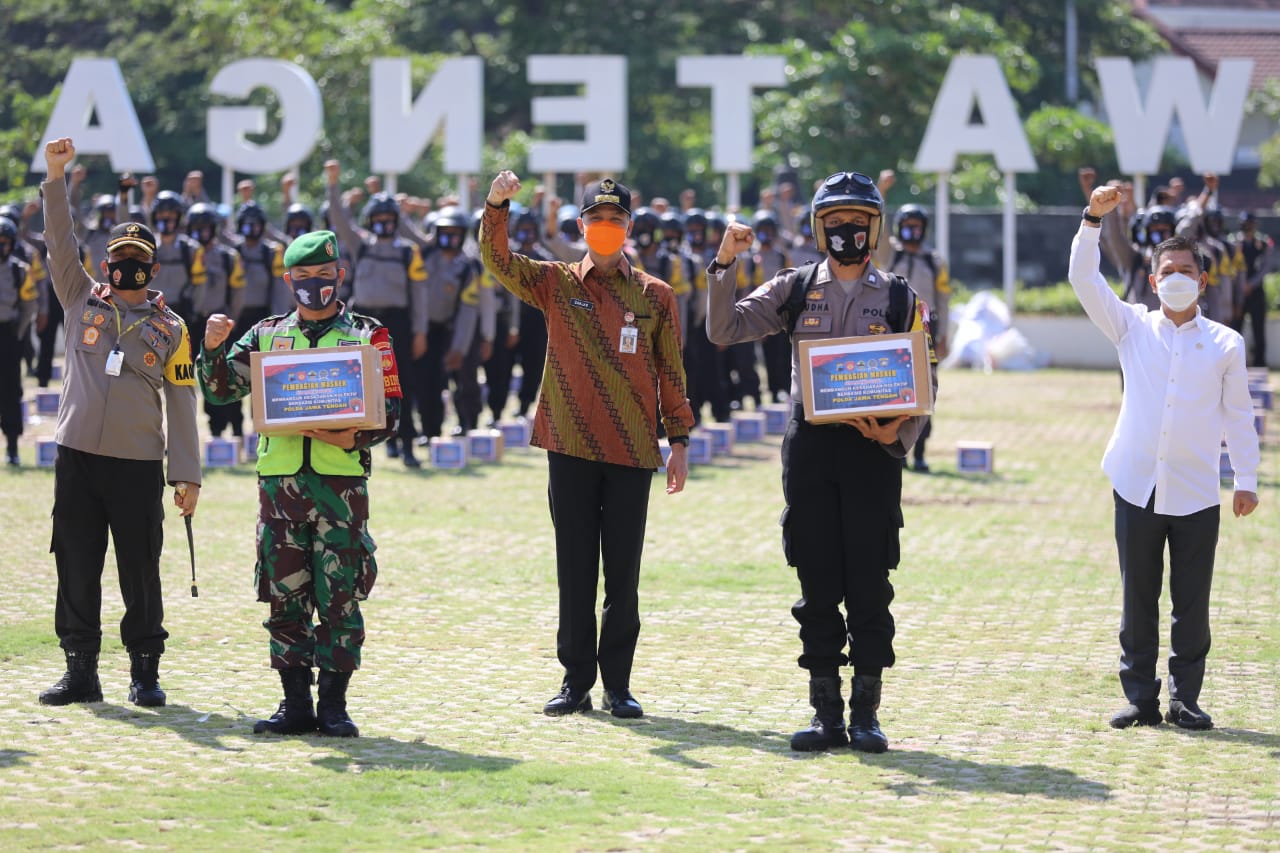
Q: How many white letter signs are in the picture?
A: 7